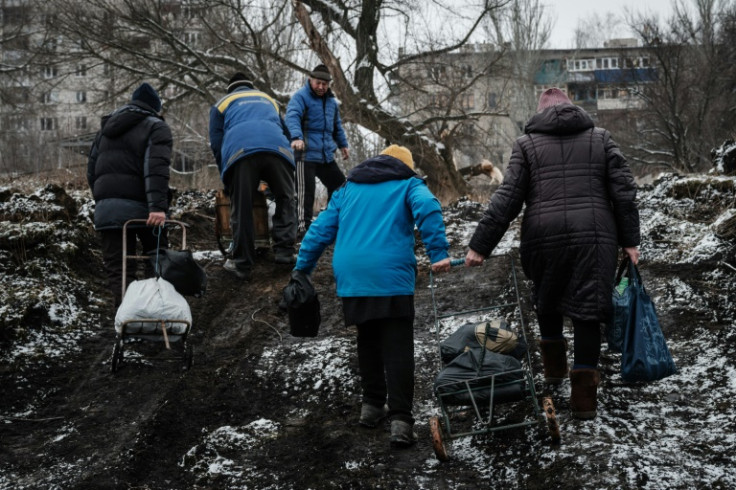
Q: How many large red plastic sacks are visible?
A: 0